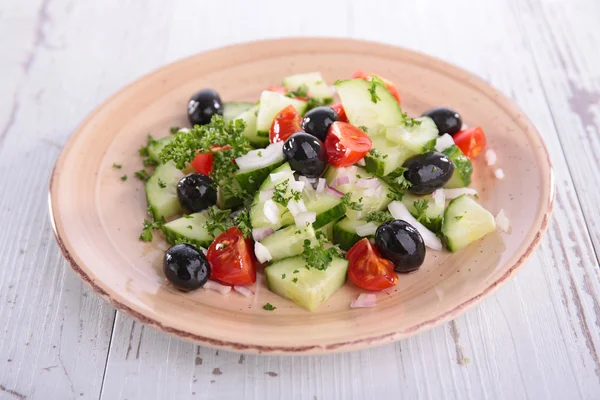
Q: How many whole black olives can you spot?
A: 8